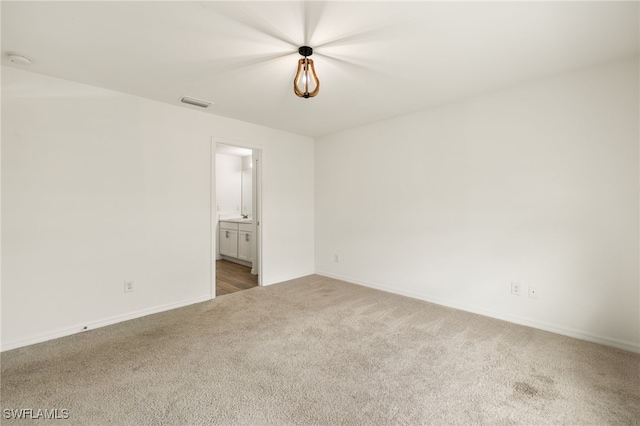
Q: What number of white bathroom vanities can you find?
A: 1